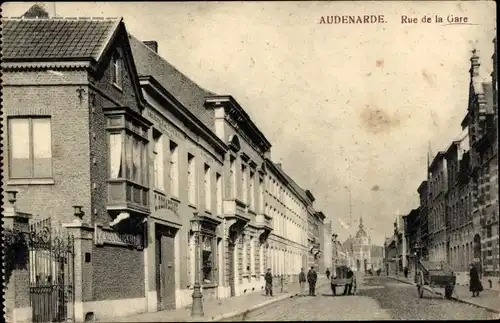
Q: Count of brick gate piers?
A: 2